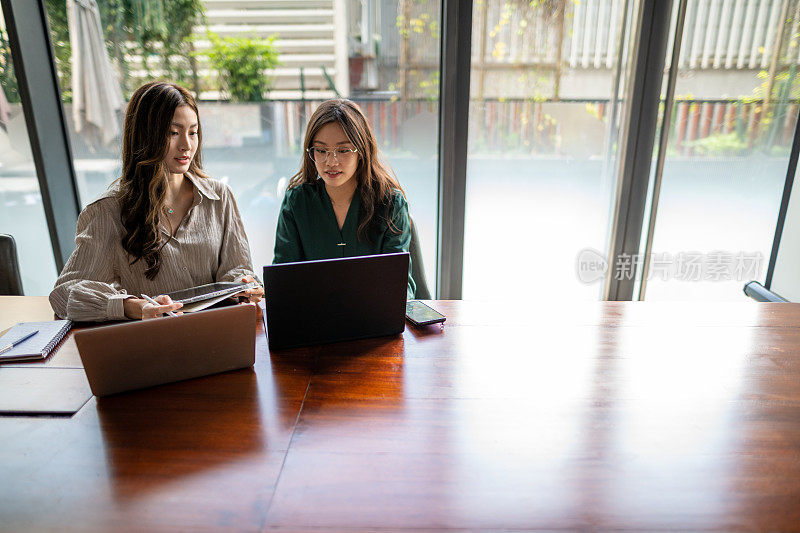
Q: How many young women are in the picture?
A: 2